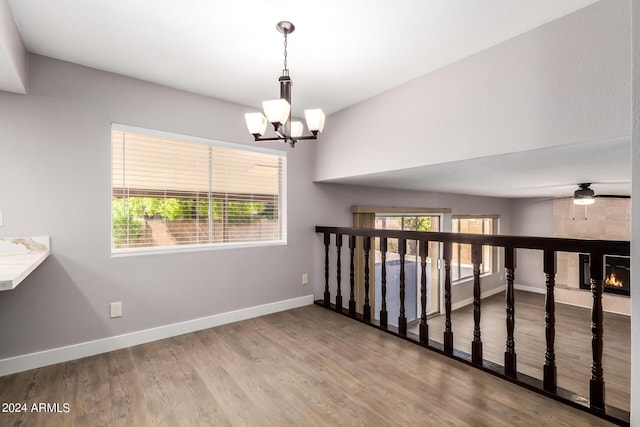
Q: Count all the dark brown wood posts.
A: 12